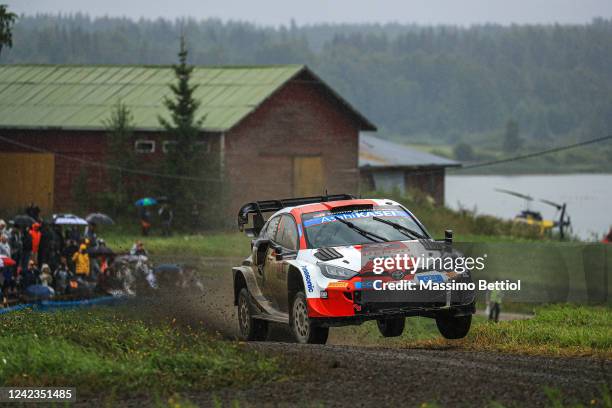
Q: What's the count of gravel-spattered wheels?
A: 4